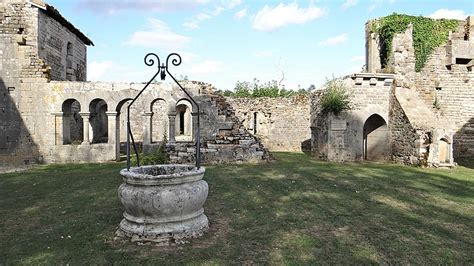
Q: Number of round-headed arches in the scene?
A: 5